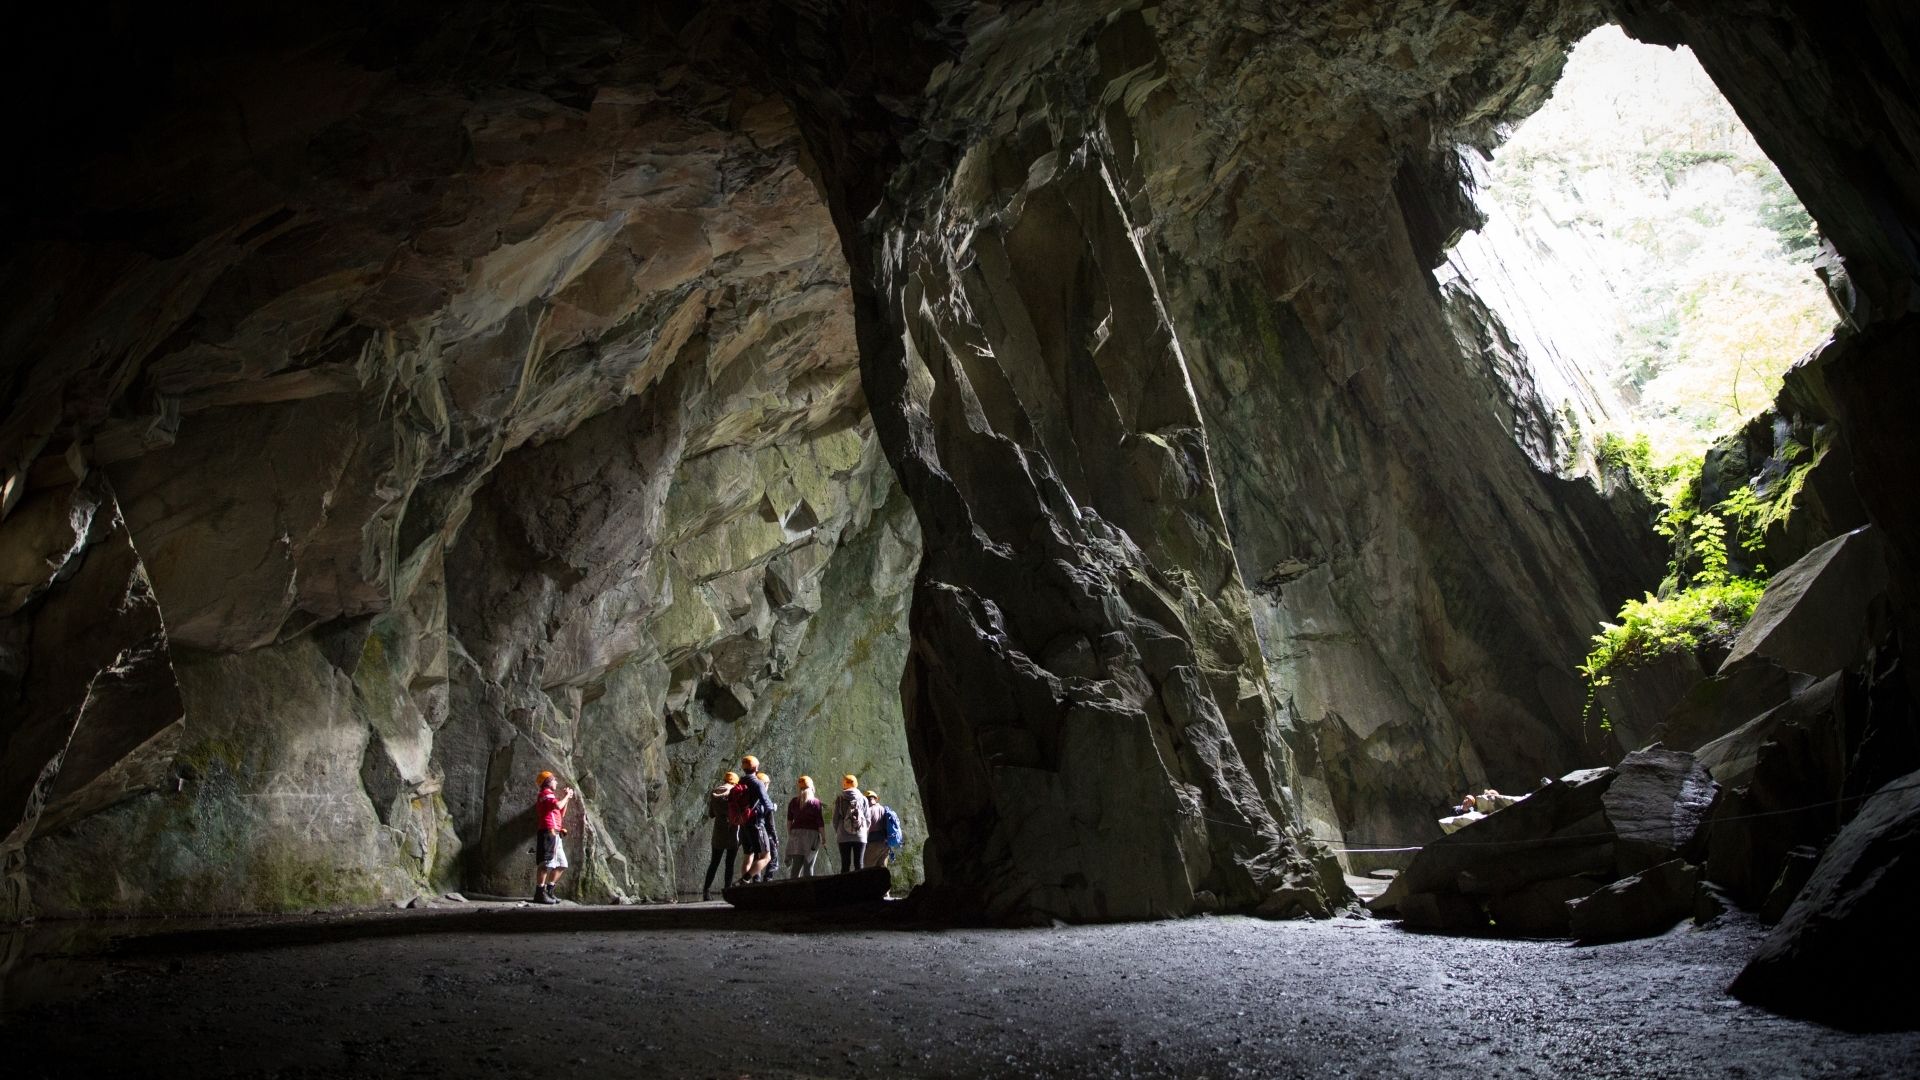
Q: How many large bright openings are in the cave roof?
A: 1